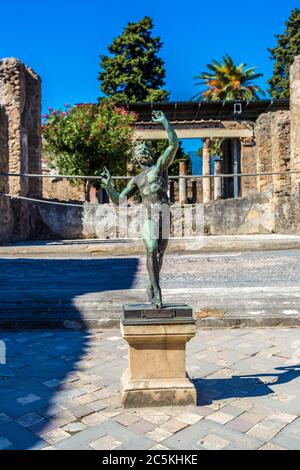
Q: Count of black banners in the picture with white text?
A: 1